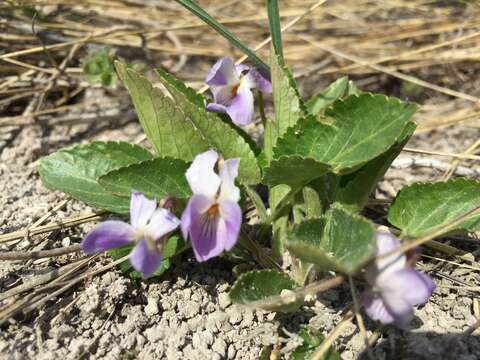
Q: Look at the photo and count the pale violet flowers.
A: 4